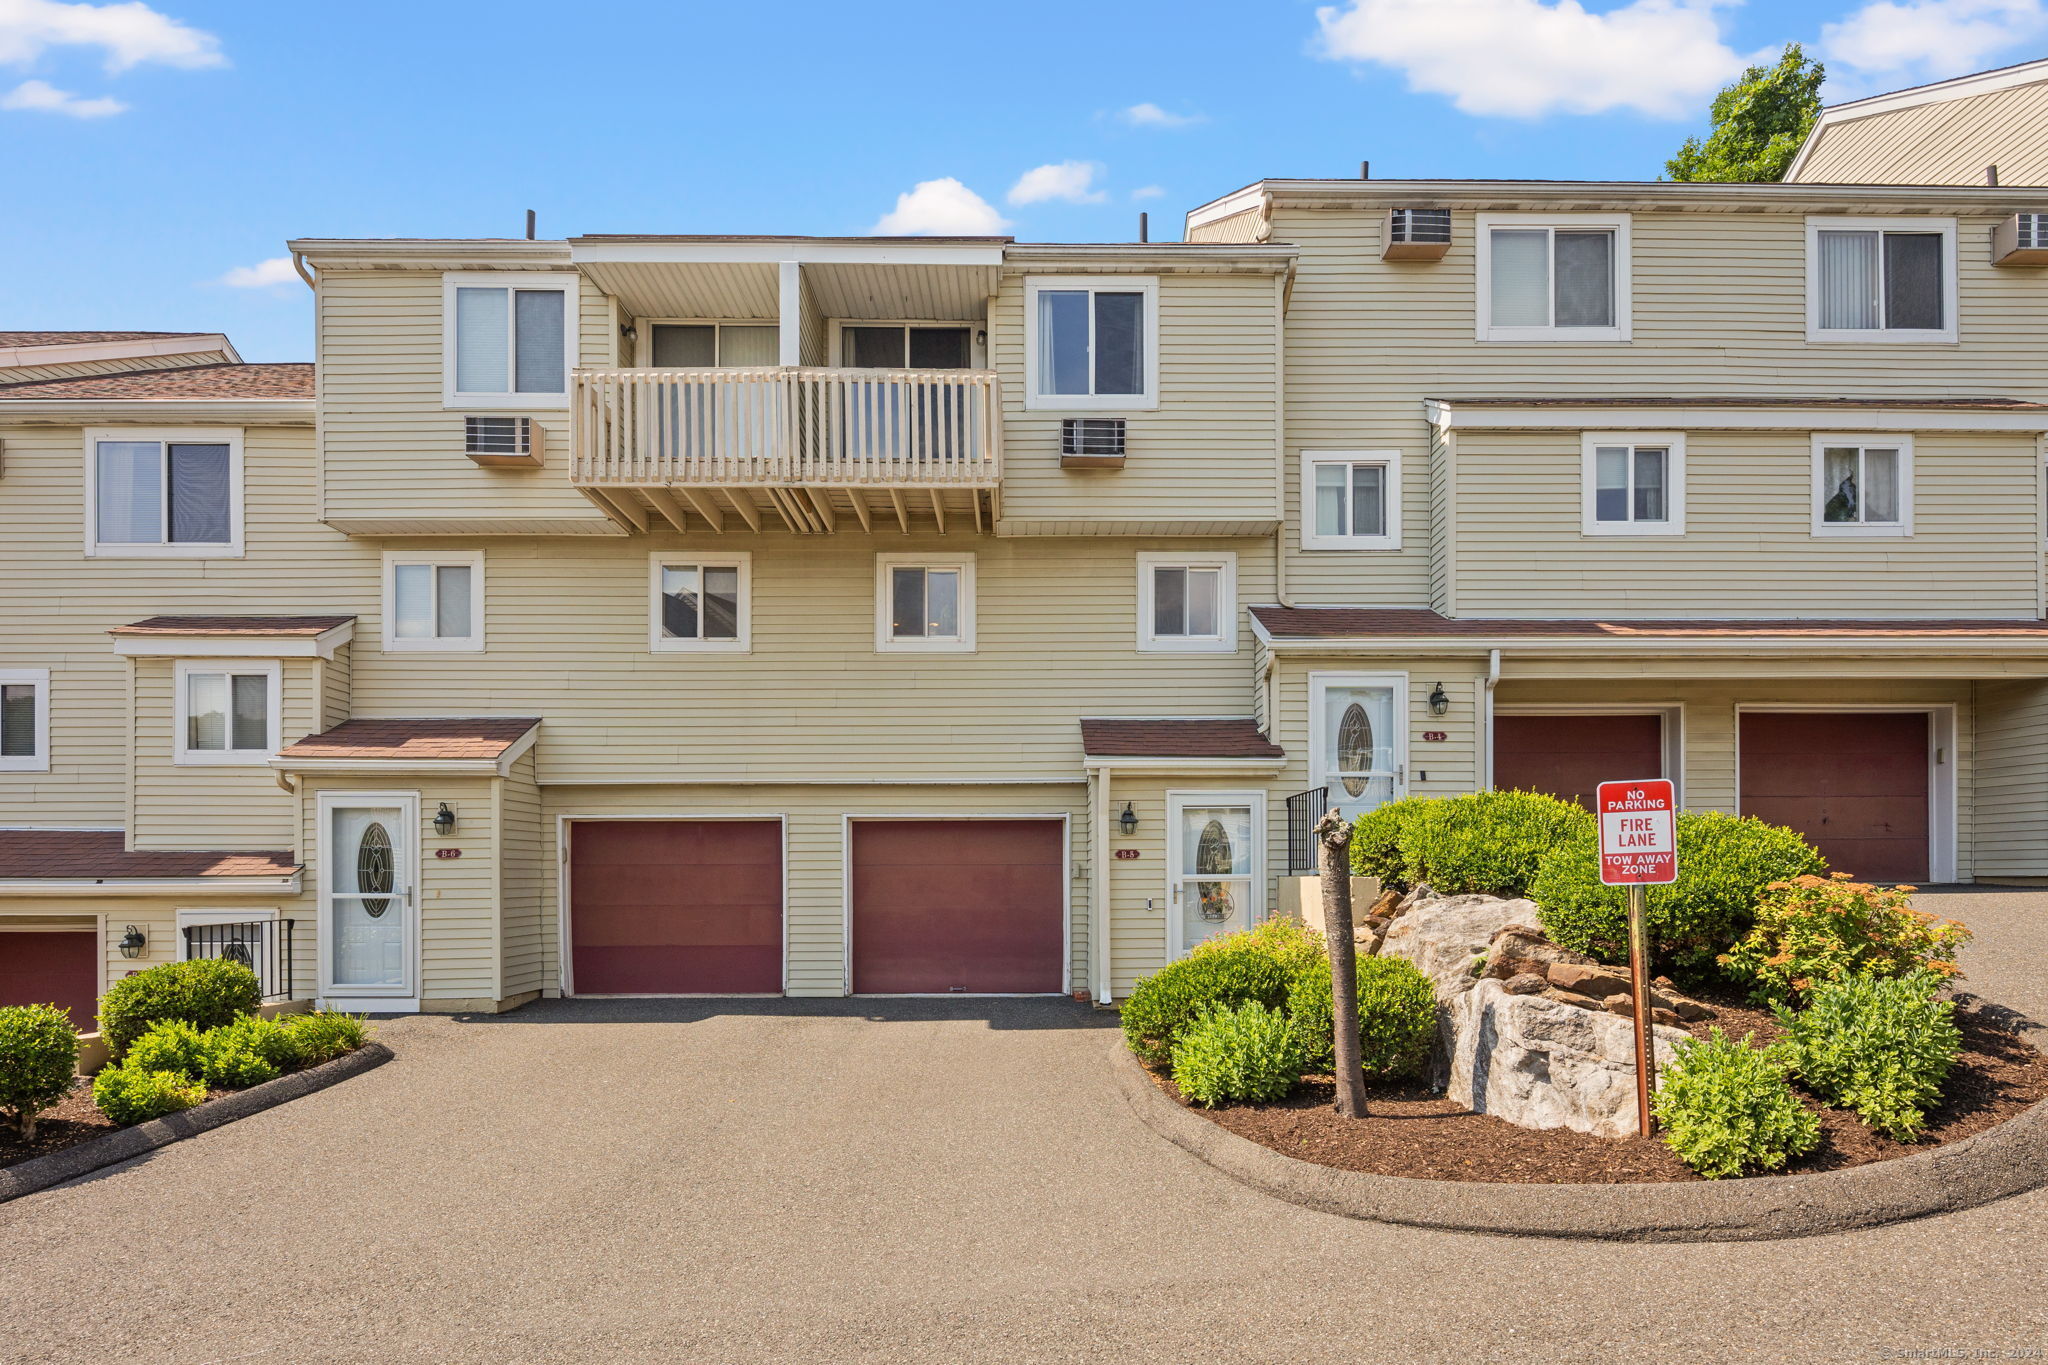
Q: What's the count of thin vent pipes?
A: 4